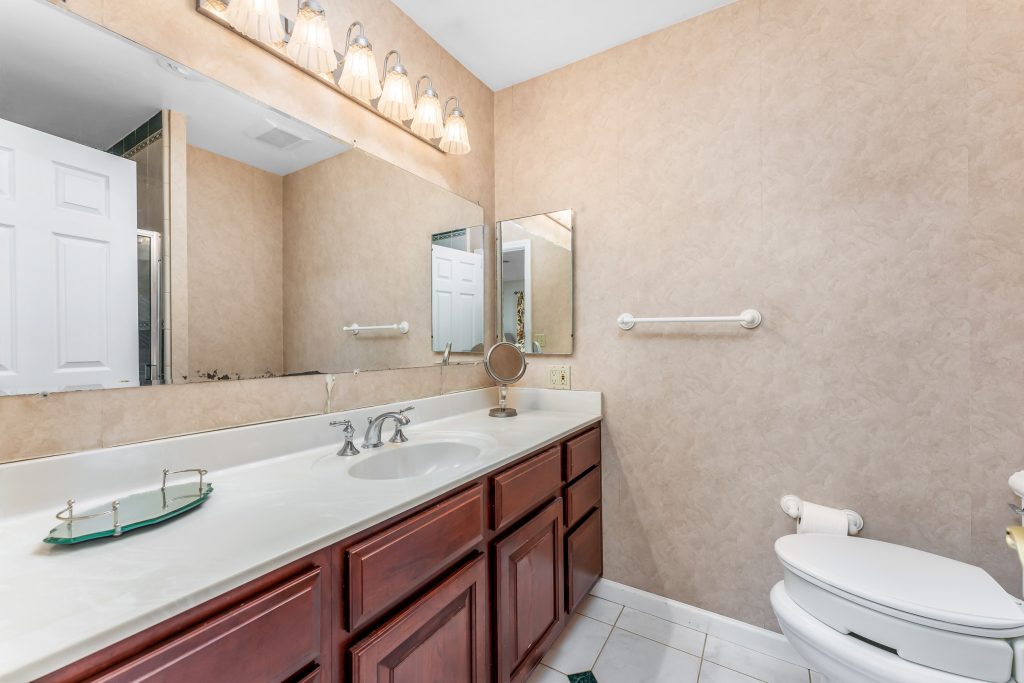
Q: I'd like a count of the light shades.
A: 6